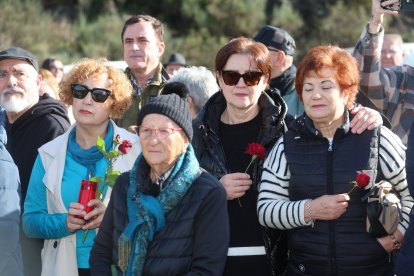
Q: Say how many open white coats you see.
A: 1